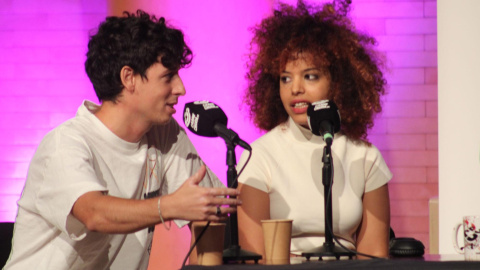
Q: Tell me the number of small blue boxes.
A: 0